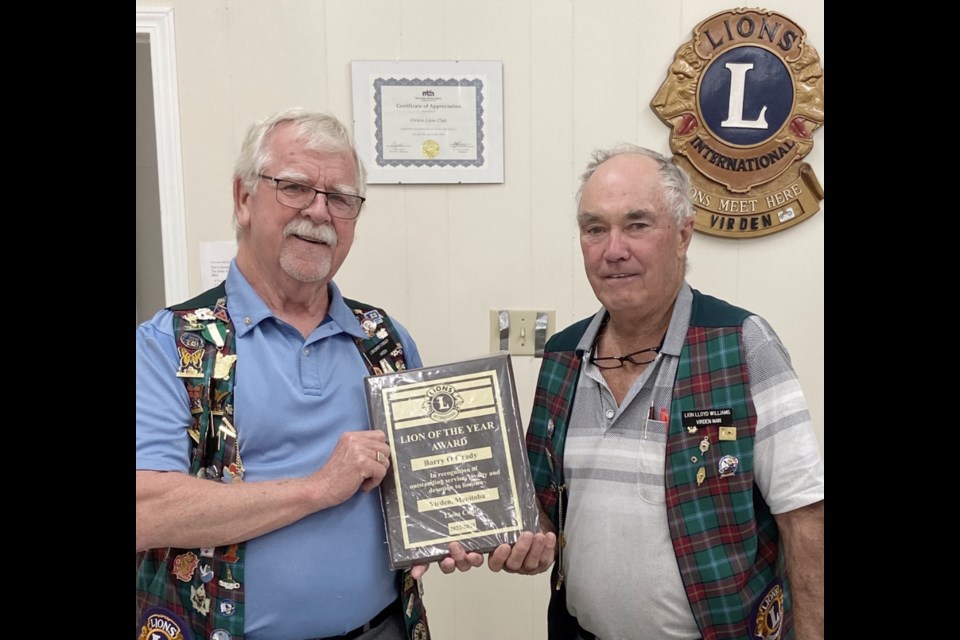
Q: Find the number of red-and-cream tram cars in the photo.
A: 0